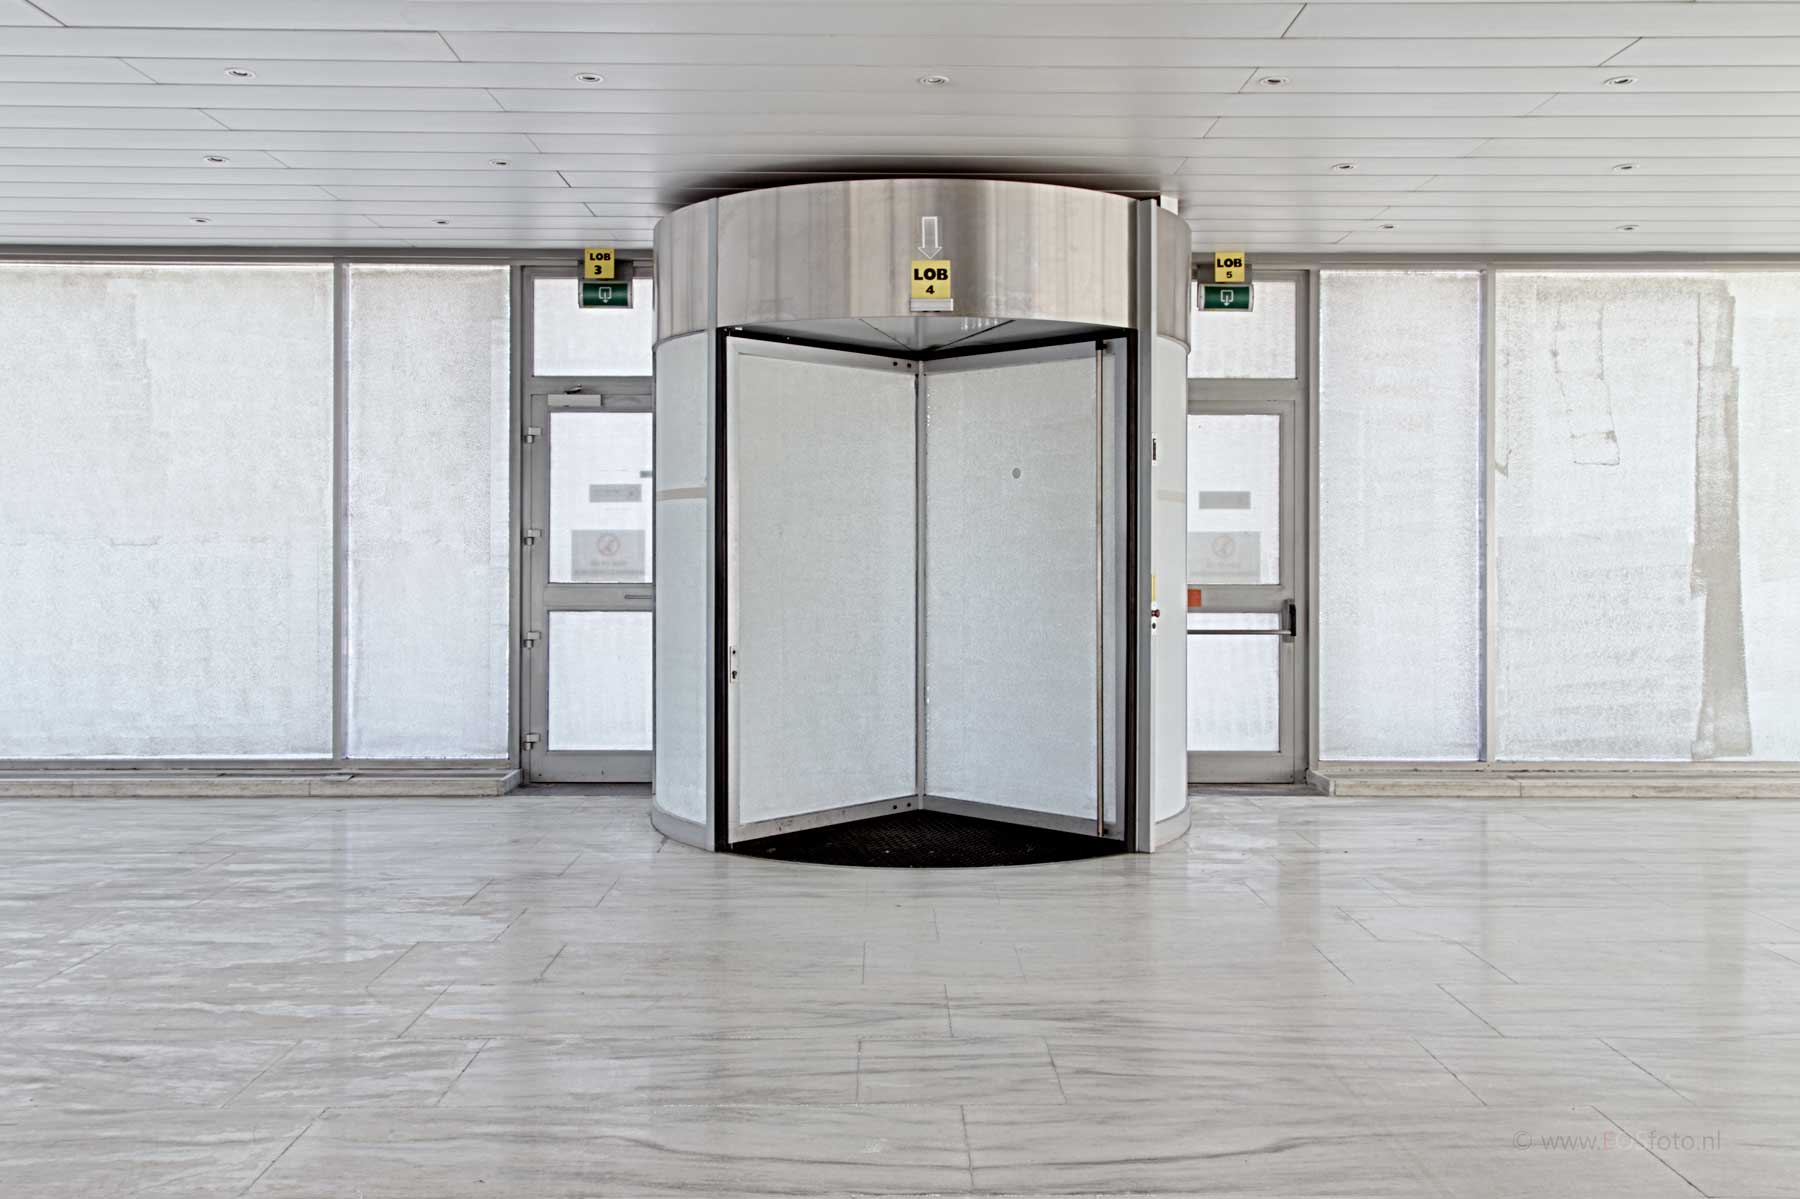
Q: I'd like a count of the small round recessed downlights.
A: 13